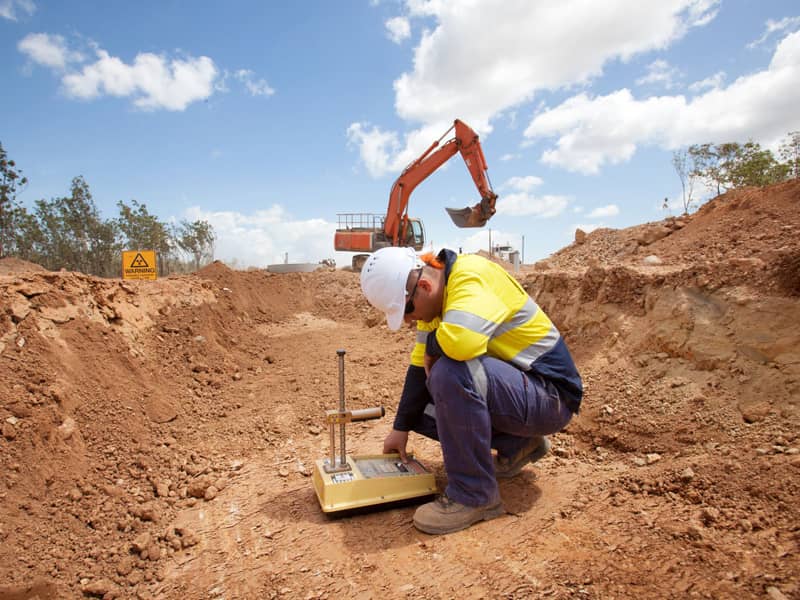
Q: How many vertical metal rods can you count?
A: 2